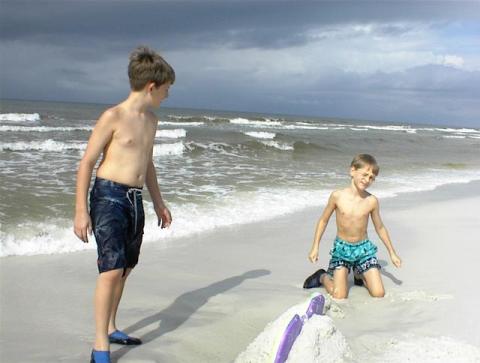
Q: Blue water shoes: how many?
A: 2